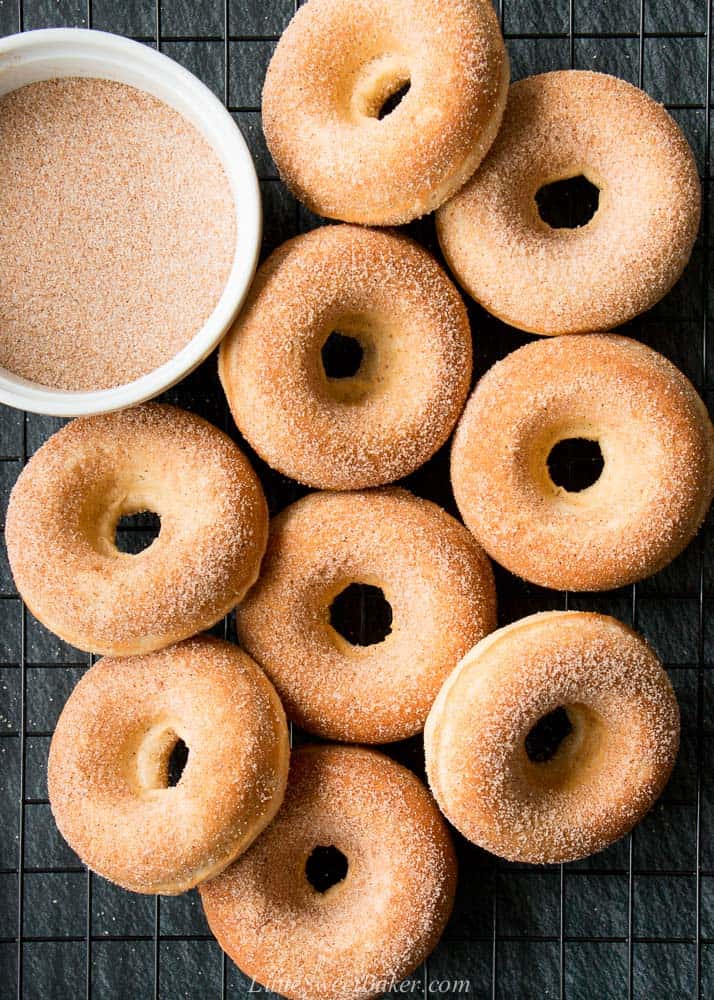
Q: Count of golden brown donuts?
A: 9